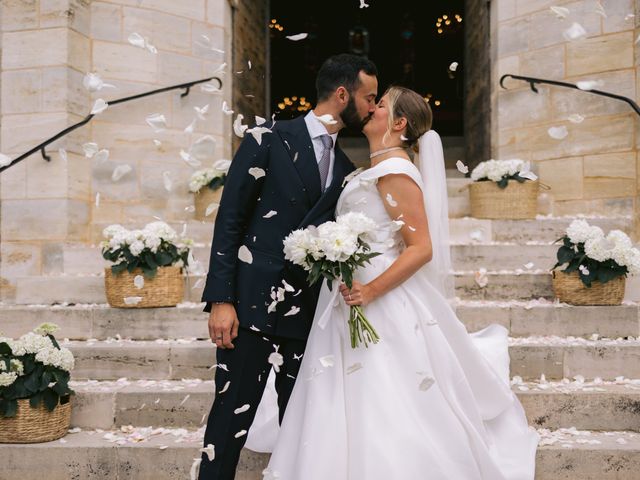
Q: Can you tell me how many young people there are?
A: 2